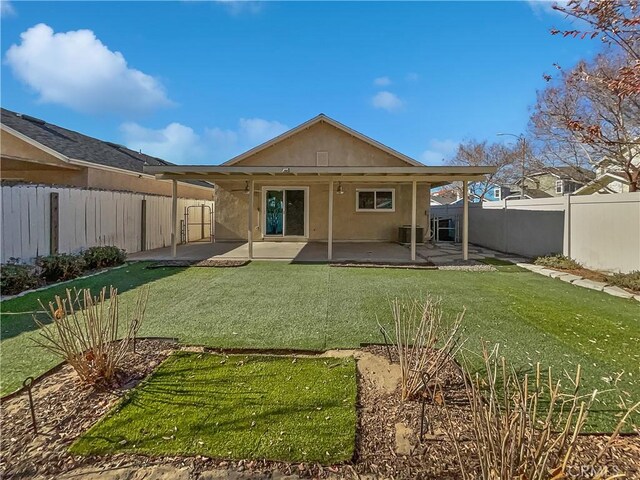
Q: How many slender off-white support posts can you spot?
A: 5